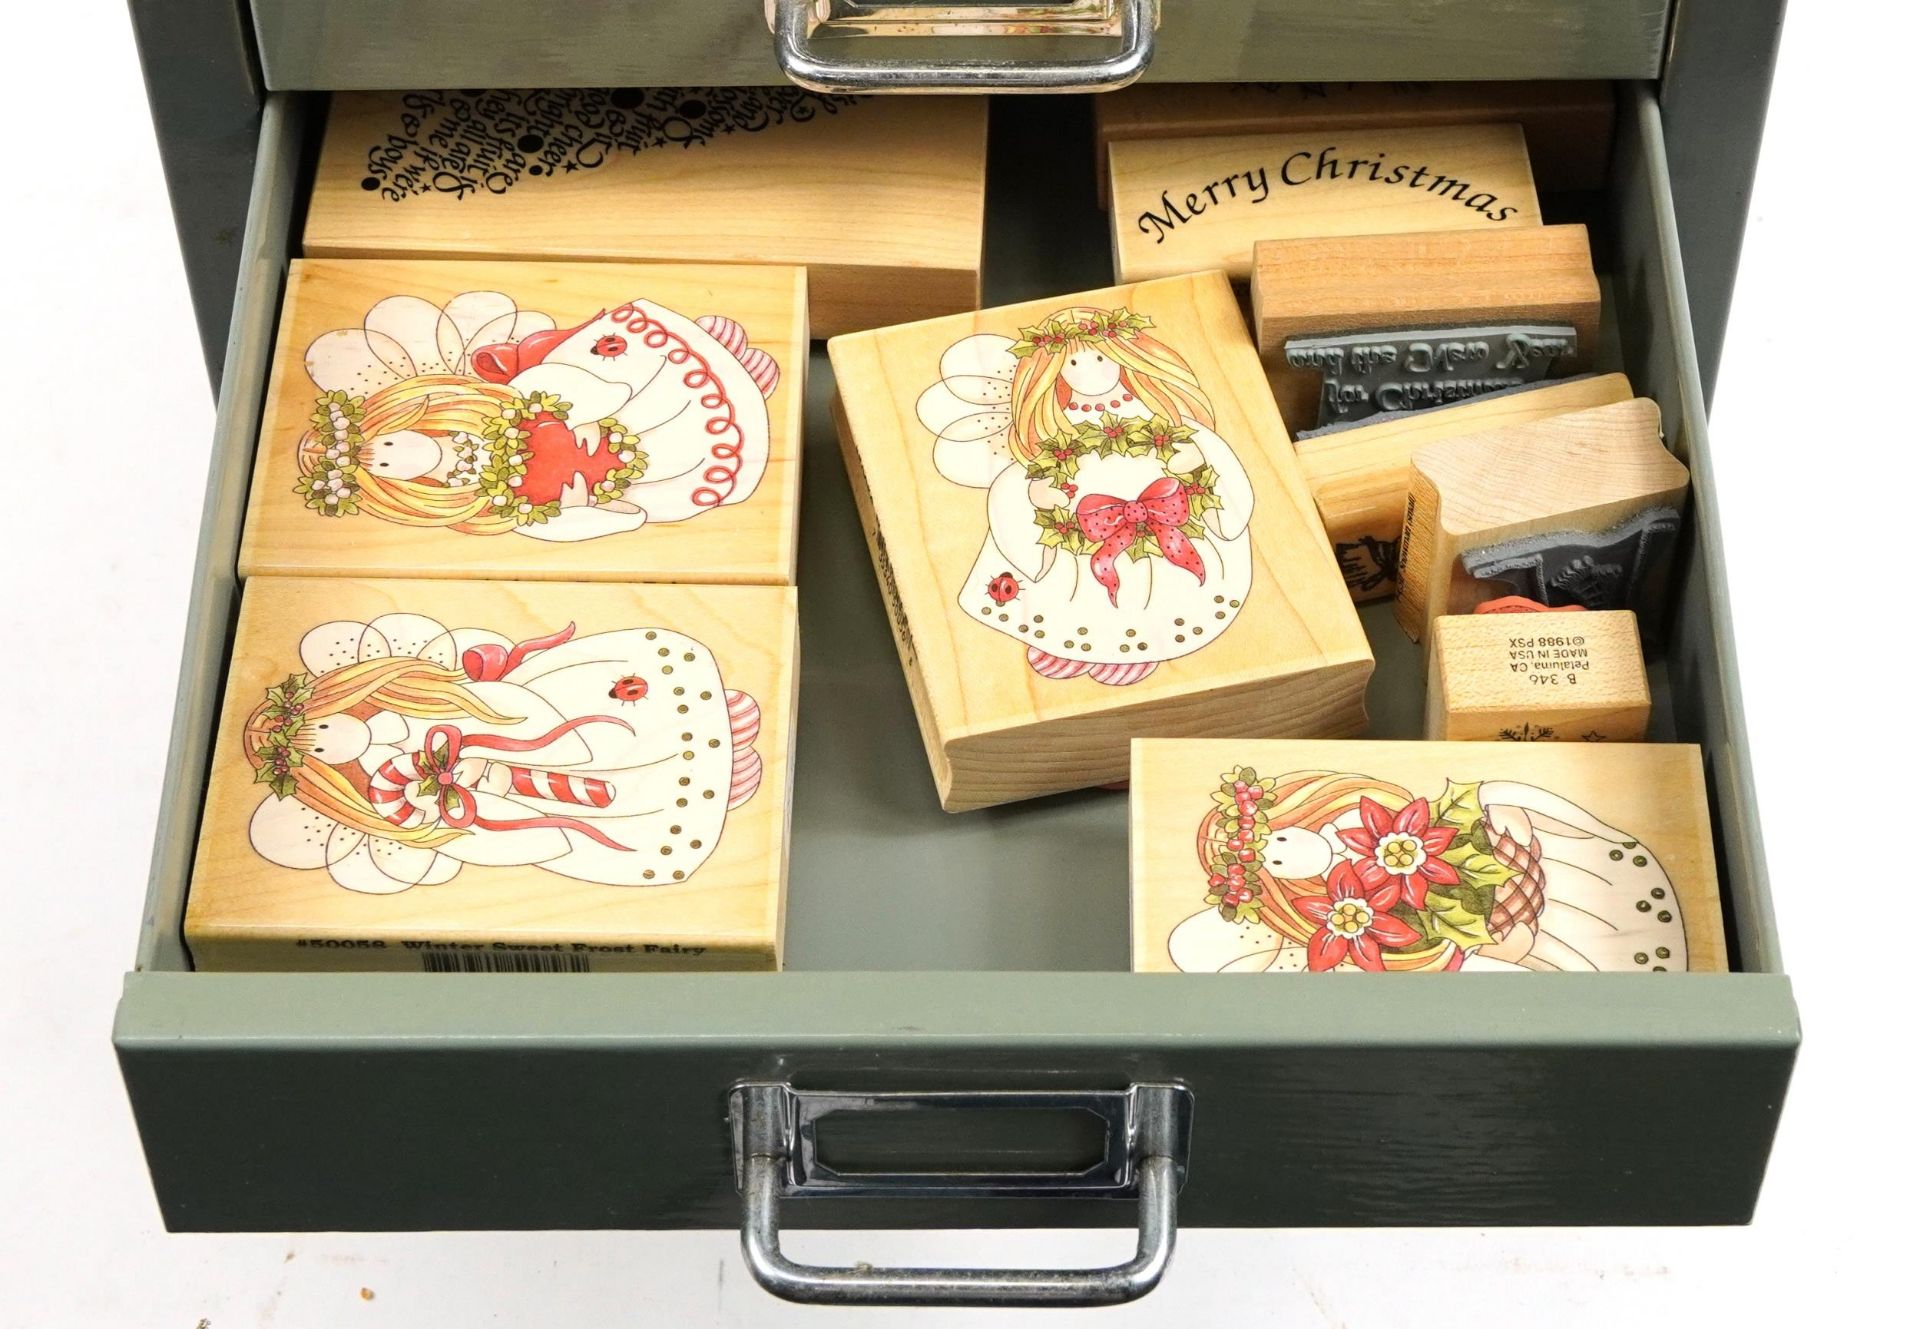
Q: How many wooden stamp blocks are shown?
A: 11